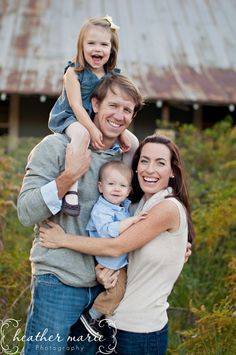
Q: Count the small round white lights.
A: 5